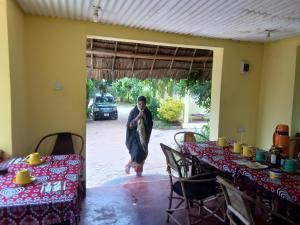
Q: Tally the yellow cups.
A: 5